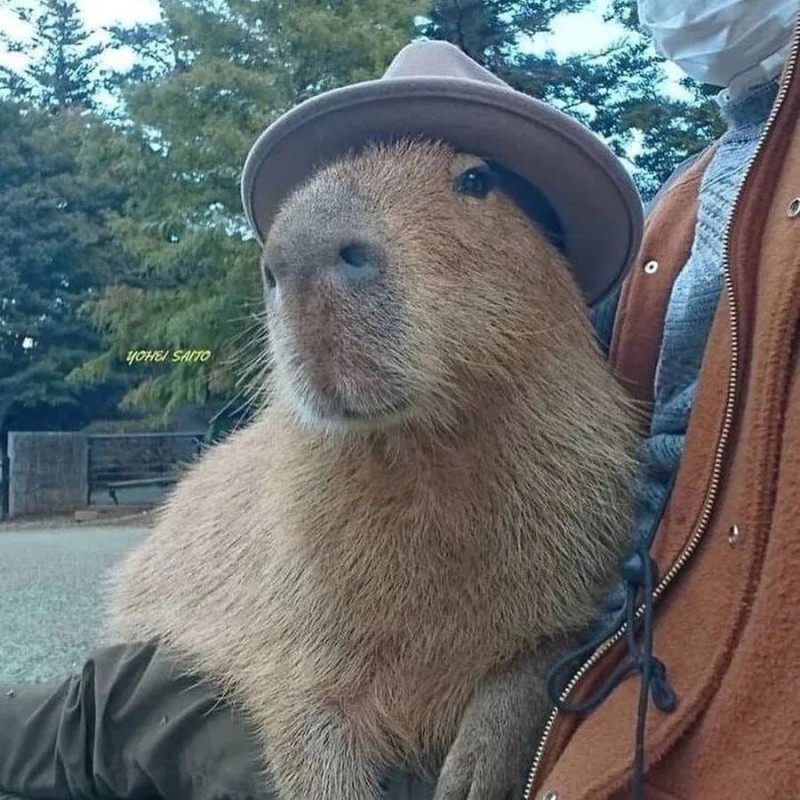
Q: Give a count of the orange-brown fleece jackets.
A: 1